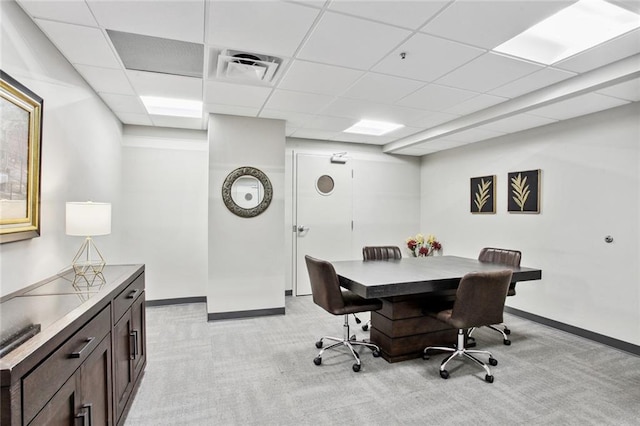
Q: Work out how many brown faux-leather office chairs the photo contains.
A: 4